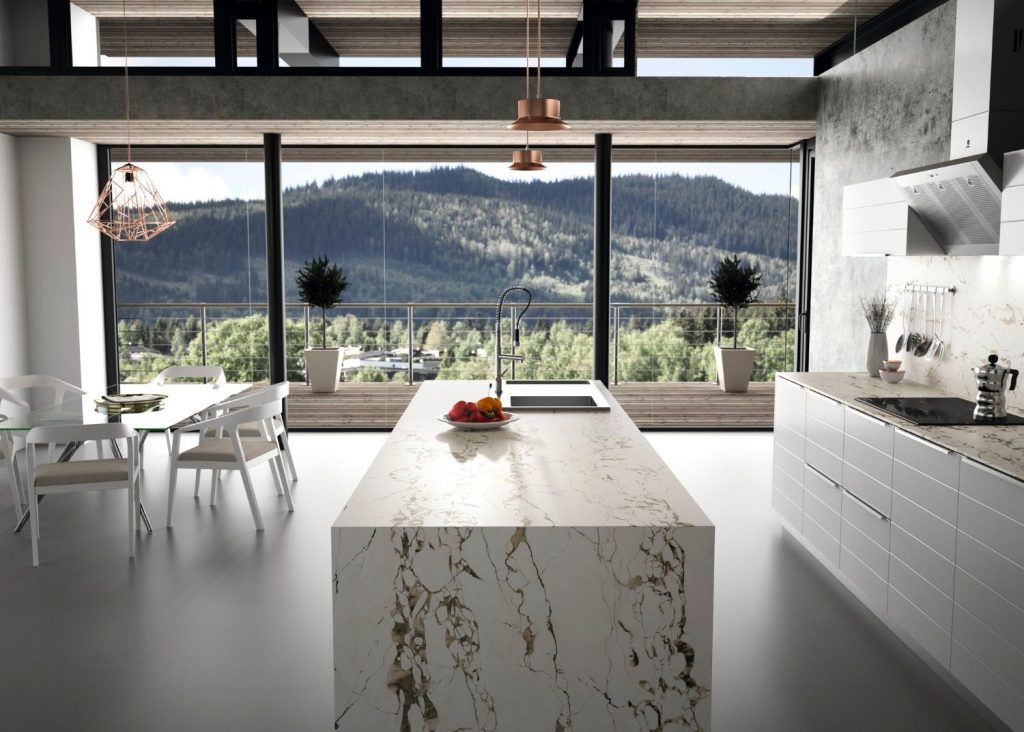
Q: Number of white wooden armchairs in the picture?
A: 6